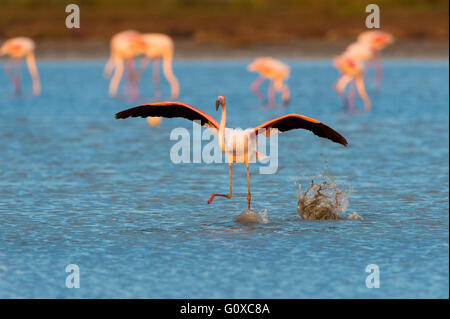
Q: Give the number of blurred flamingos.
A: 7